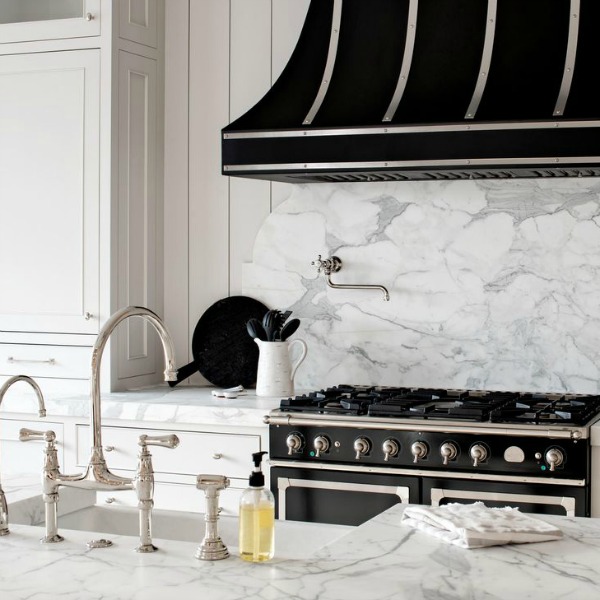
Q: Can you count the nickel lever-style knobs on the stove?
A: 8